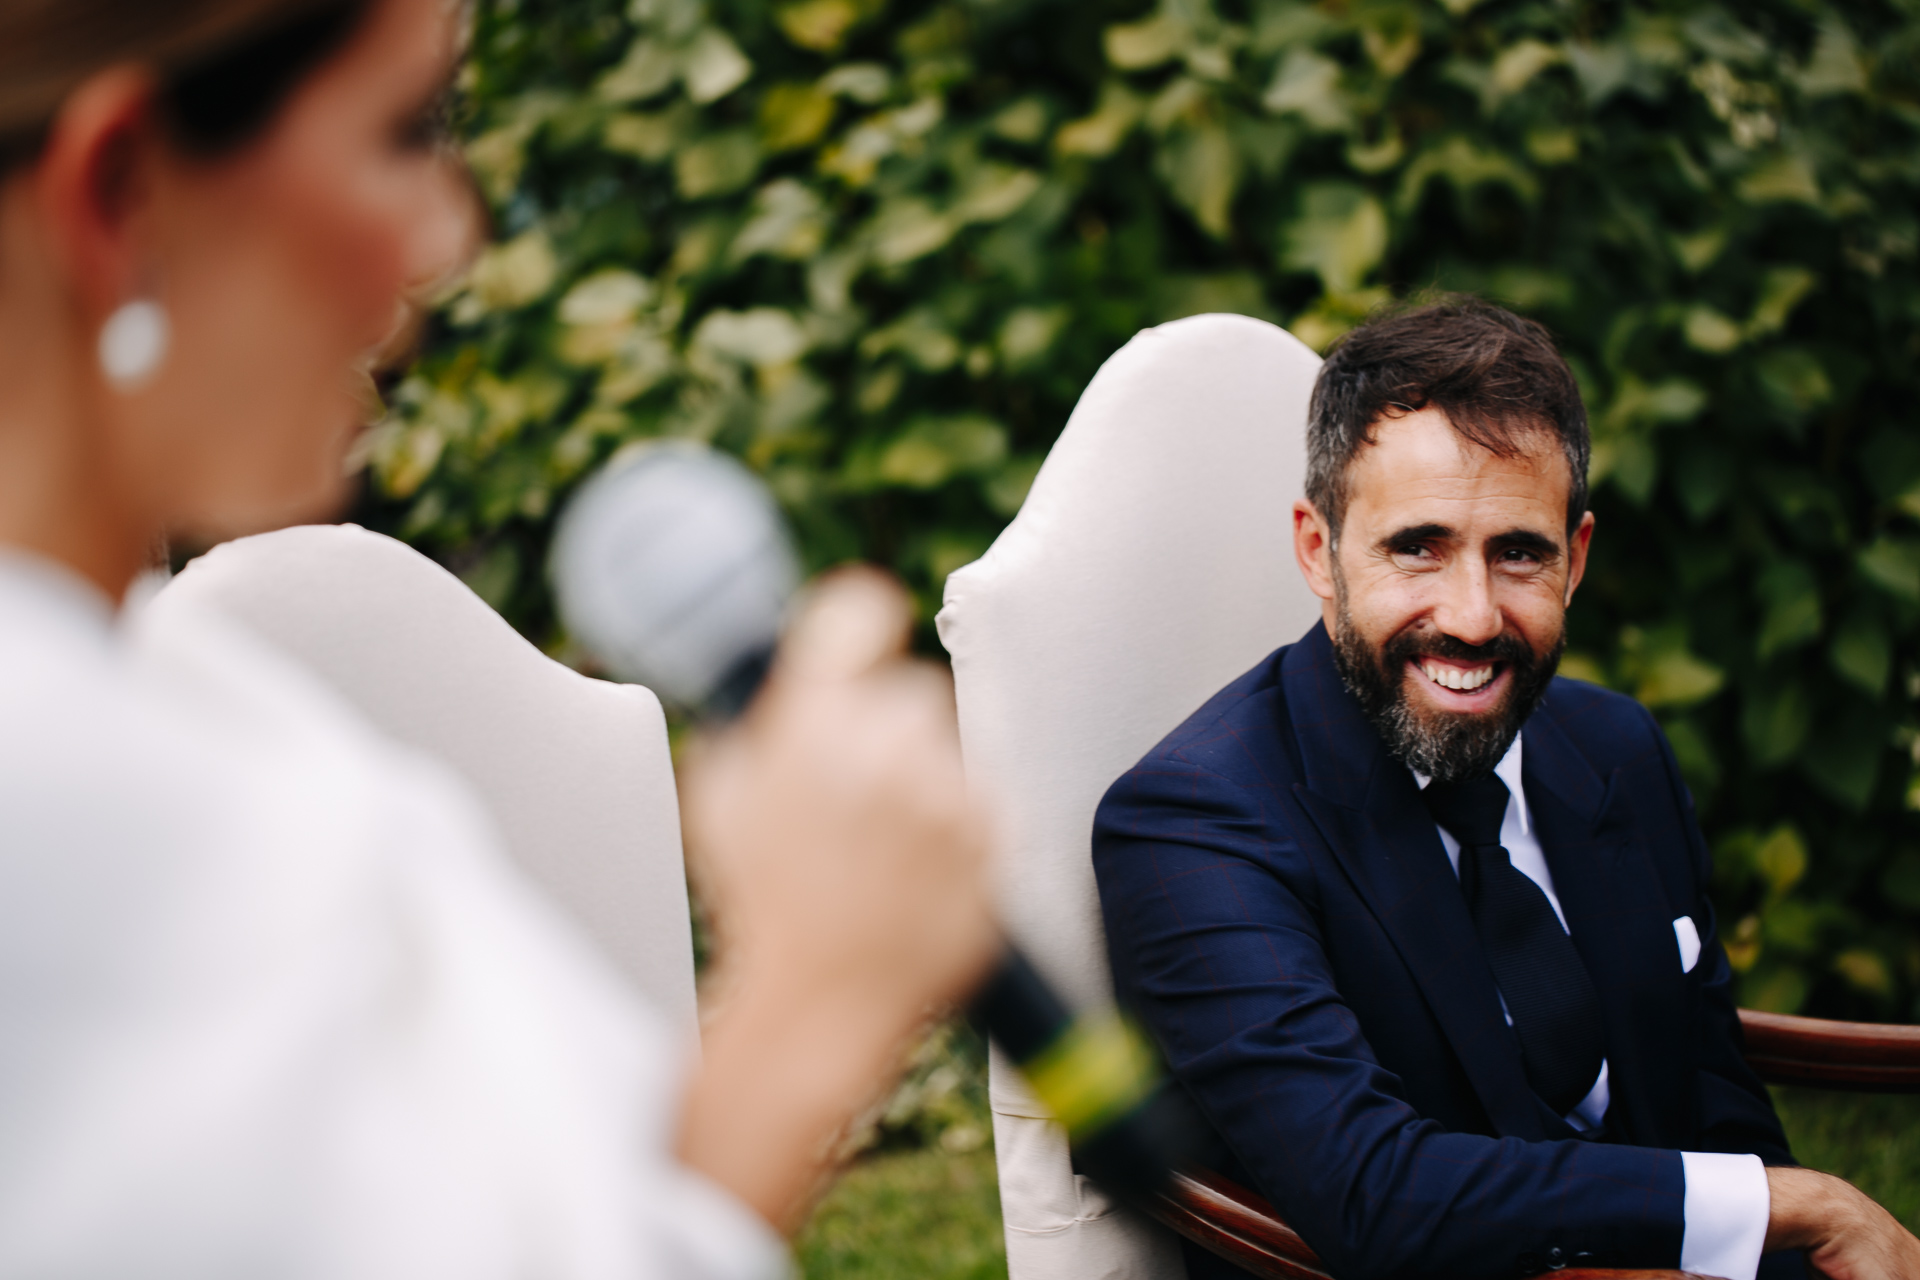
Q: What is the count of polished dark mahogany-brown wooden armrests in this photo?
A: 2